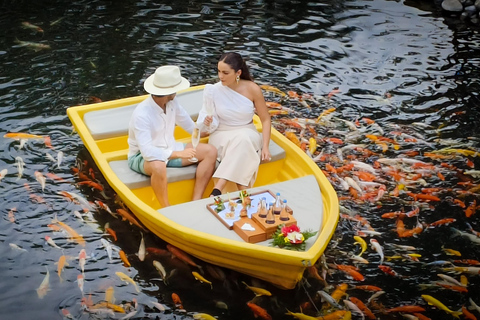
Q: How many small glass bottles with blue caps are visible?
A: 4